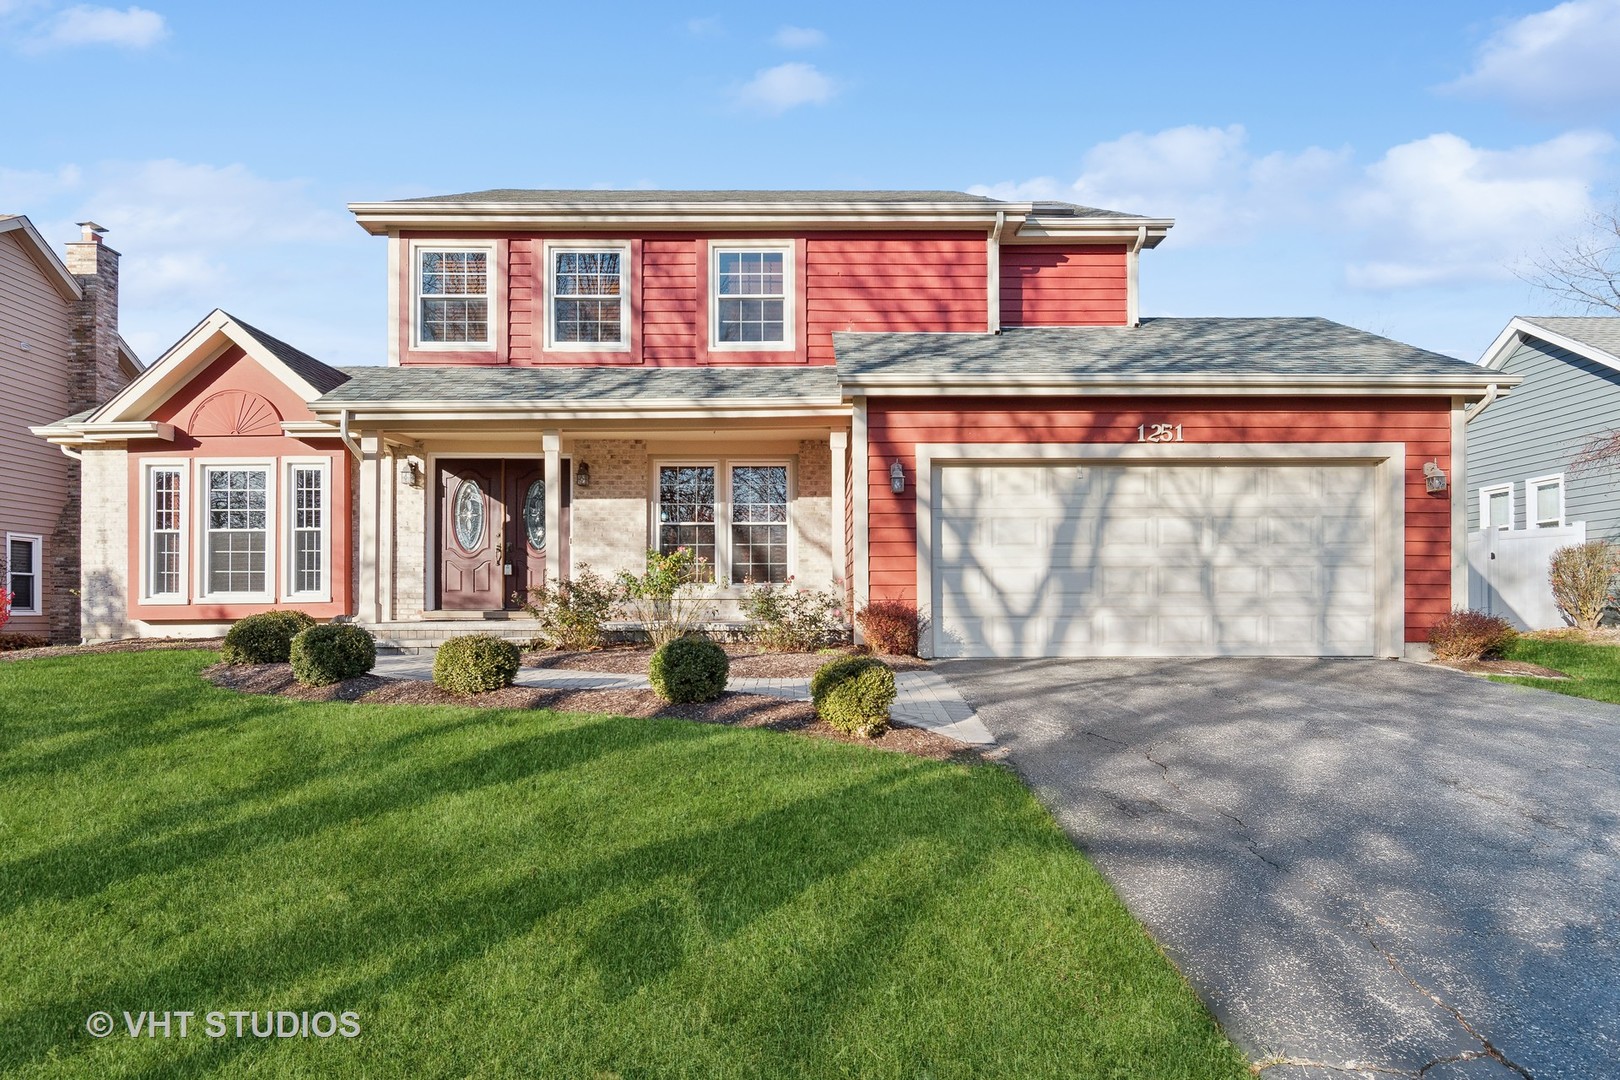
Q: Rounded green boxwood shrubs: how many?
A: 5